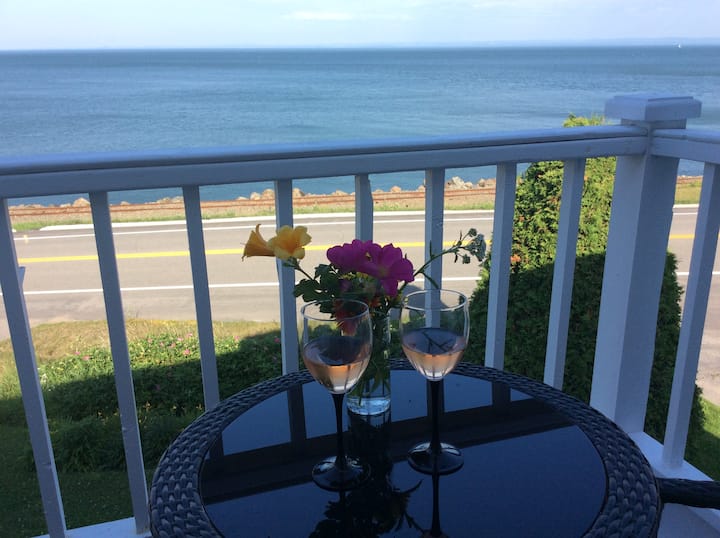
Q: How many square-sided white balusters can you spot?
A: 9